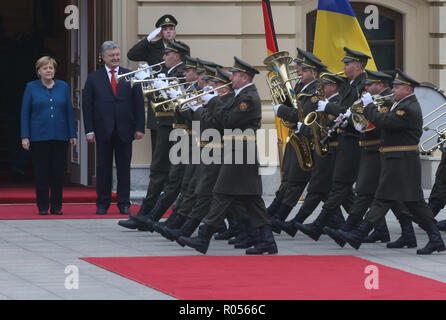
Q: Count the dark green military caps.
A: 13